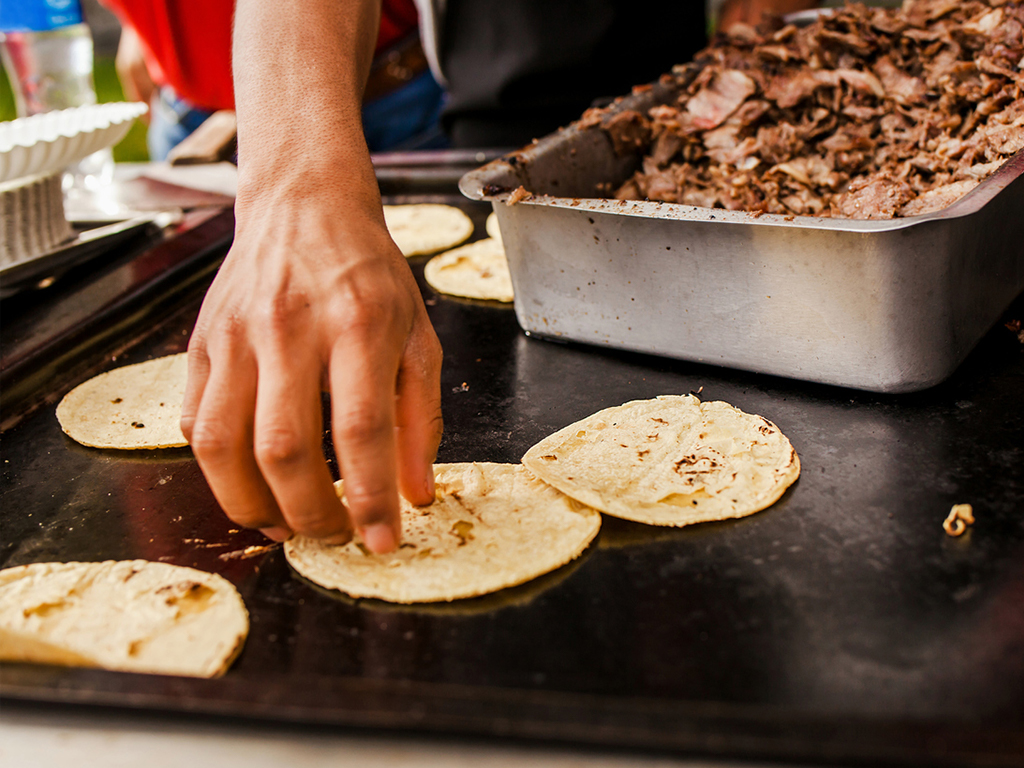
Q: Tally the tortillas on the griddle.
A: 7